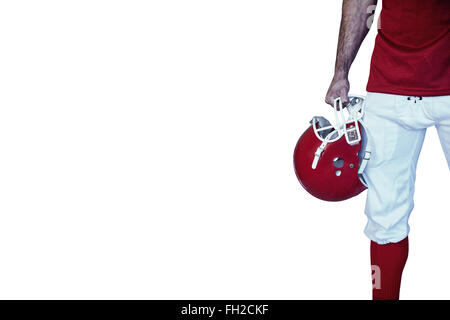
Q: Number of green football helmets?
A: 0